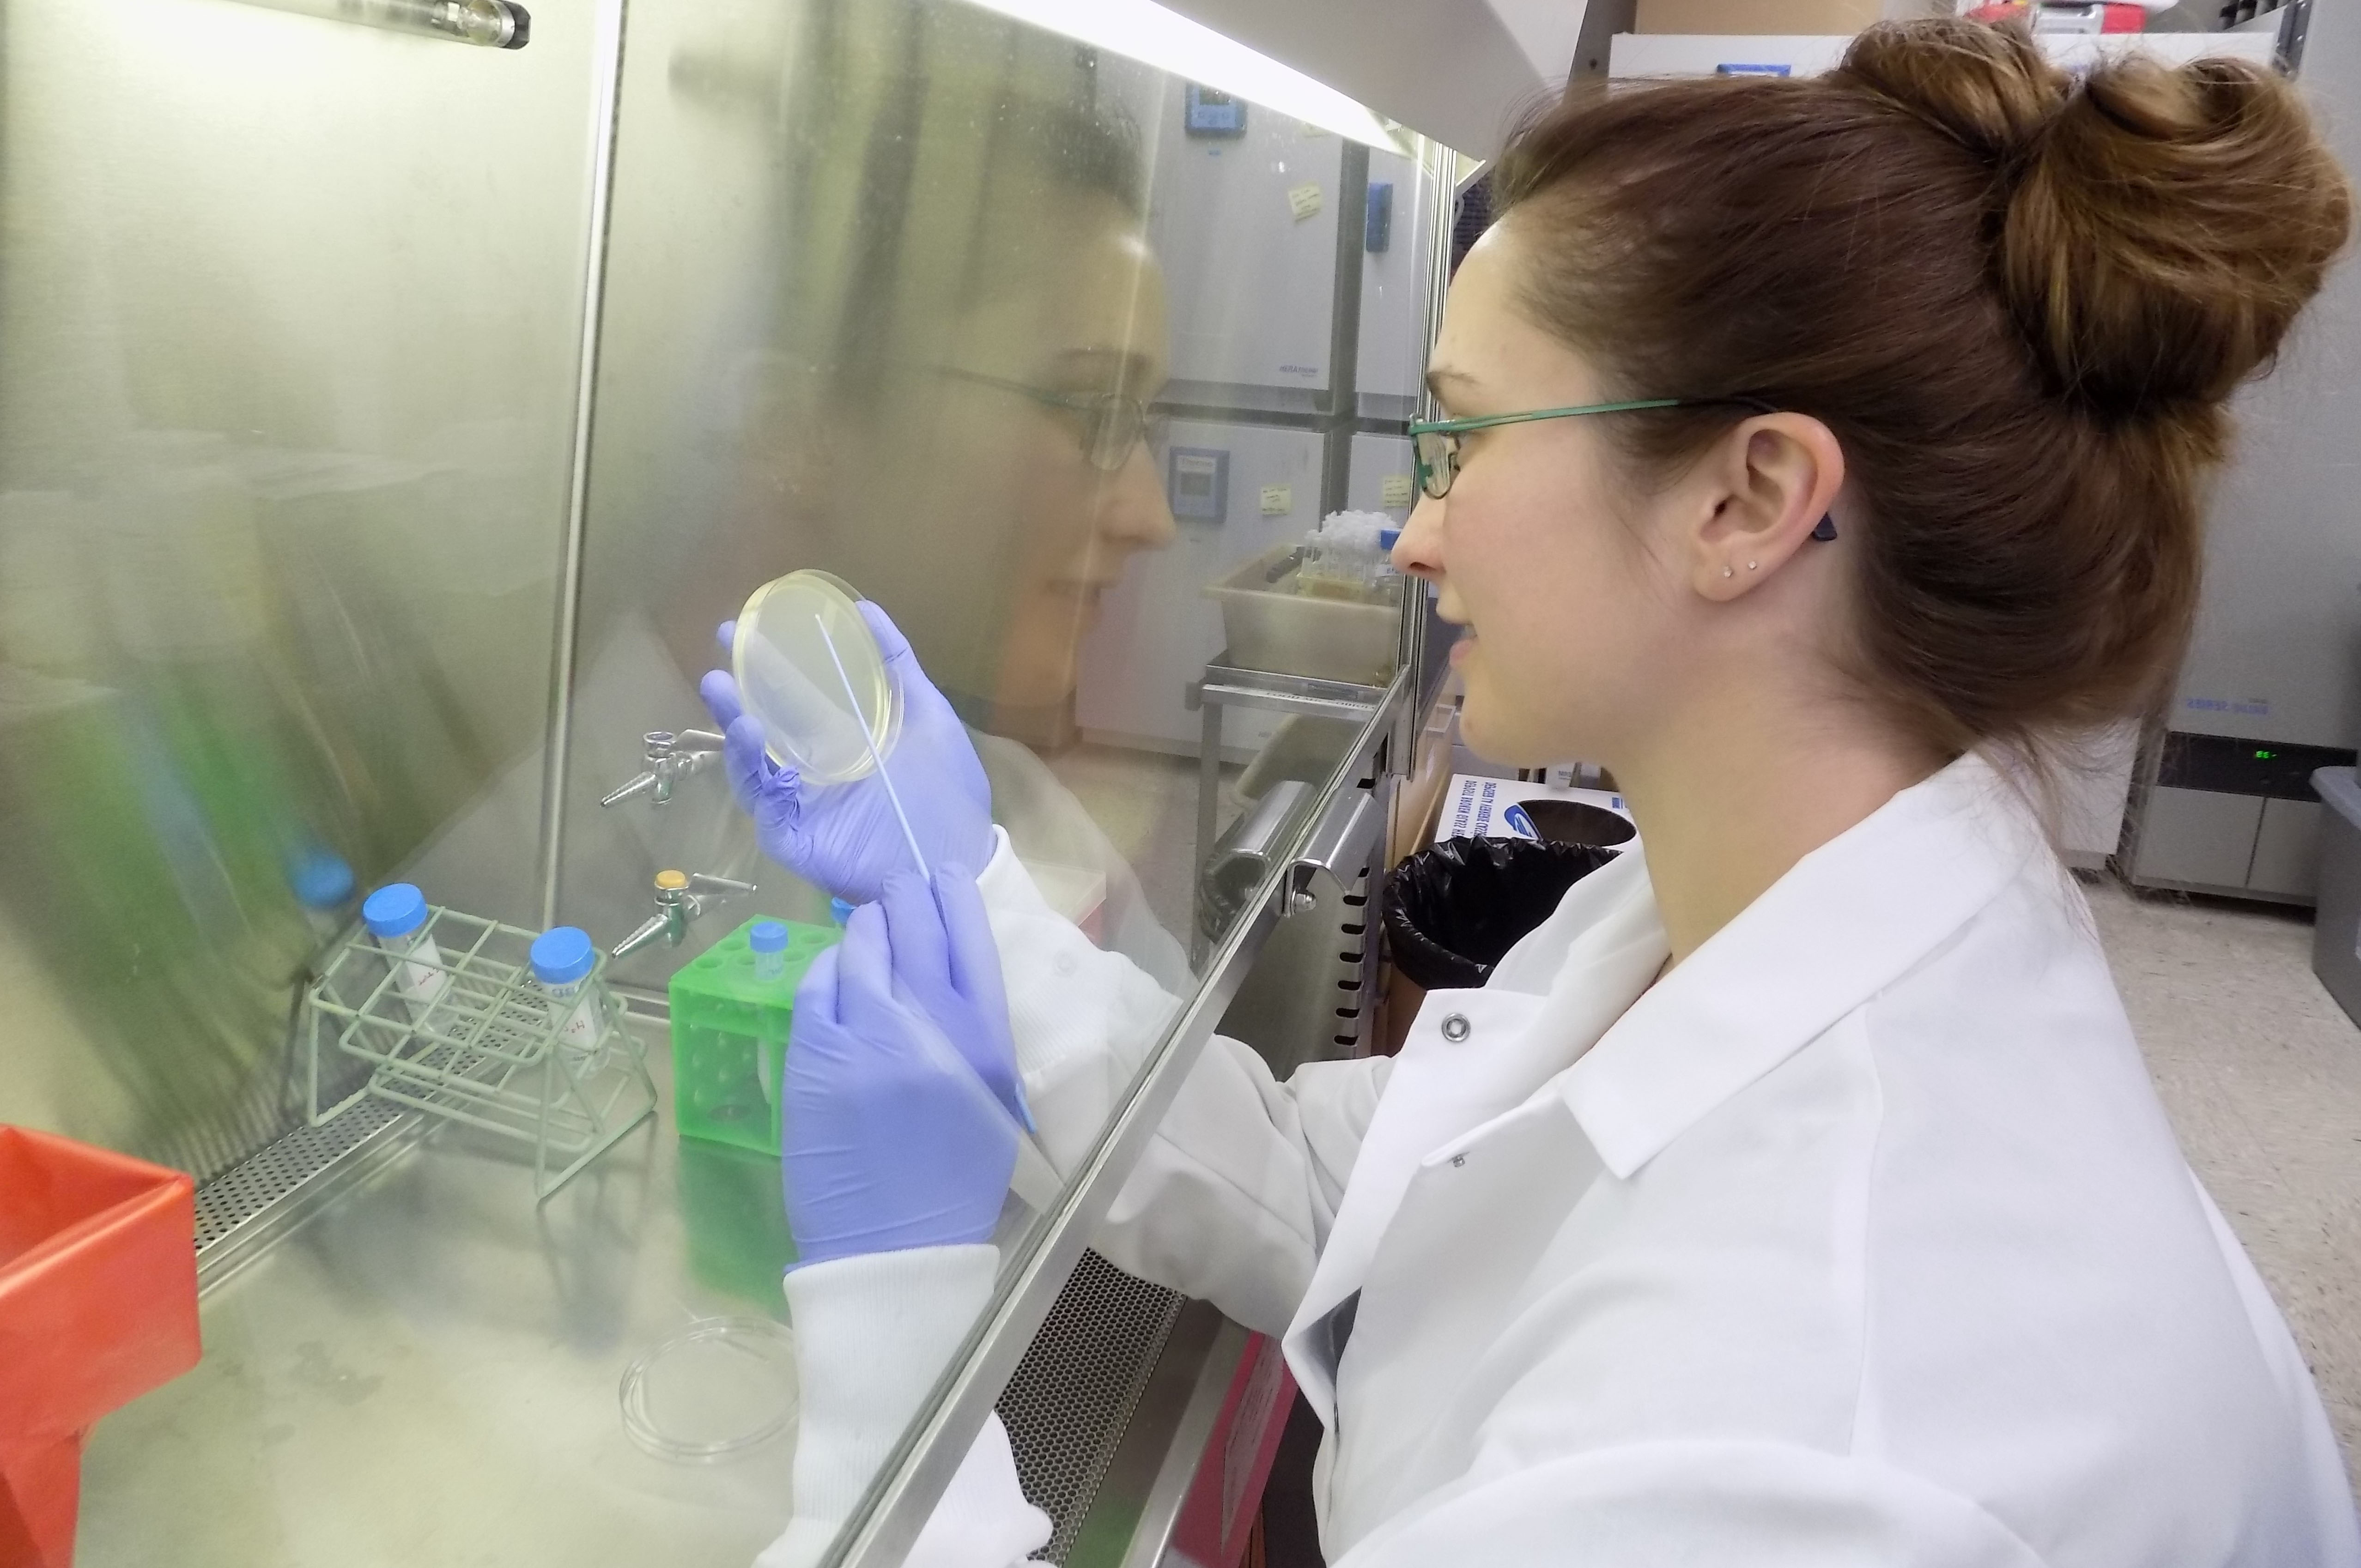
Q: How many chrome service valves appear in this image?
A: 2